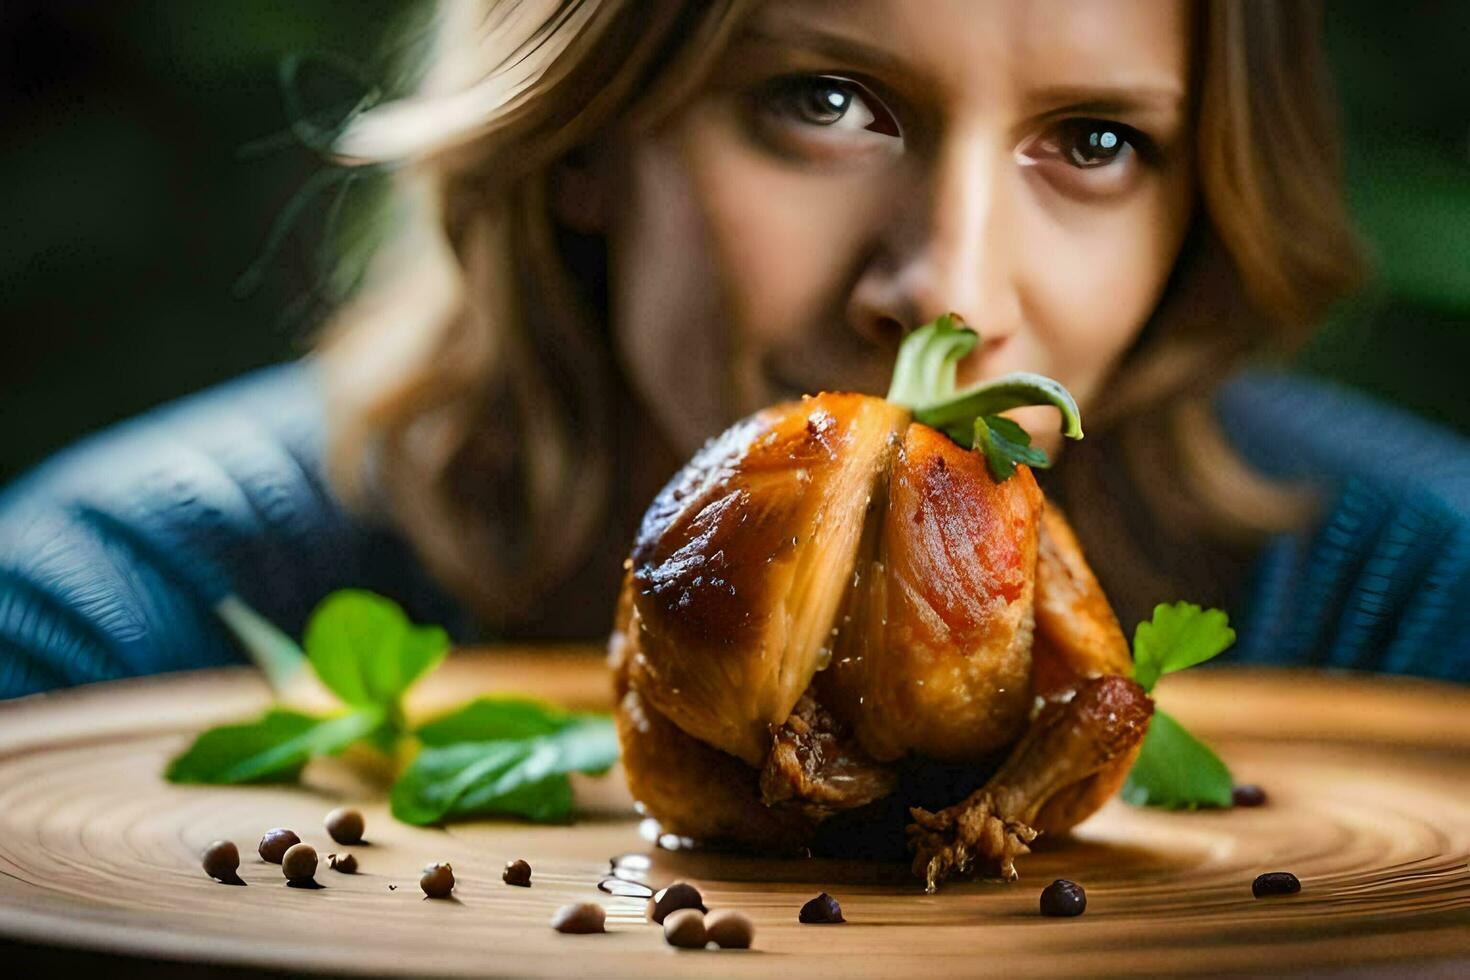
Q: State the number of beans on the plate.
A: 15